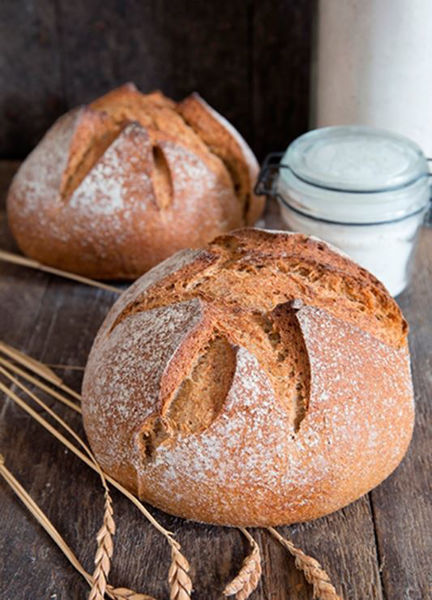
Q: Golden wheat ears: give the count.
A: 5